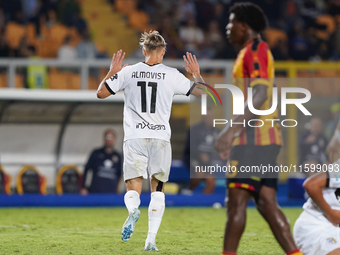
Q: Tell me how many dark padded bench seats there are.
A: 3